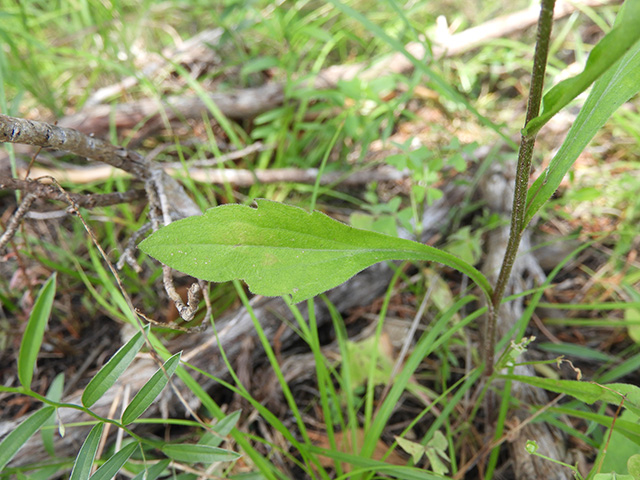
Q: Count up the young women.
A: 0